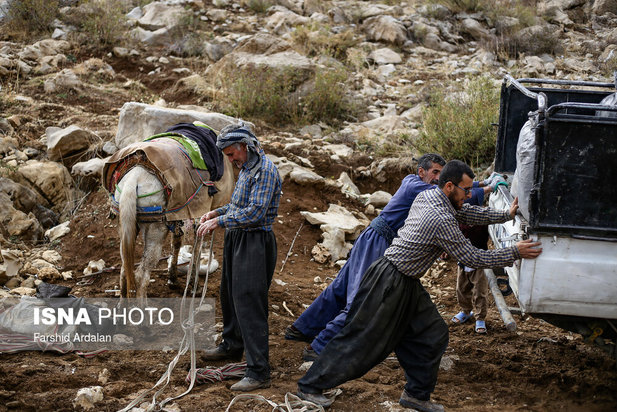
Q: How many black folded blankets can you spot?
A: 1